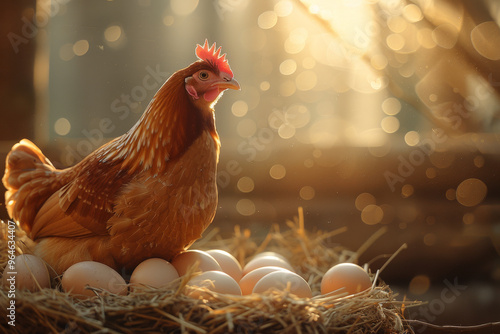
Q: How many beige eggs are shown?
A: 11